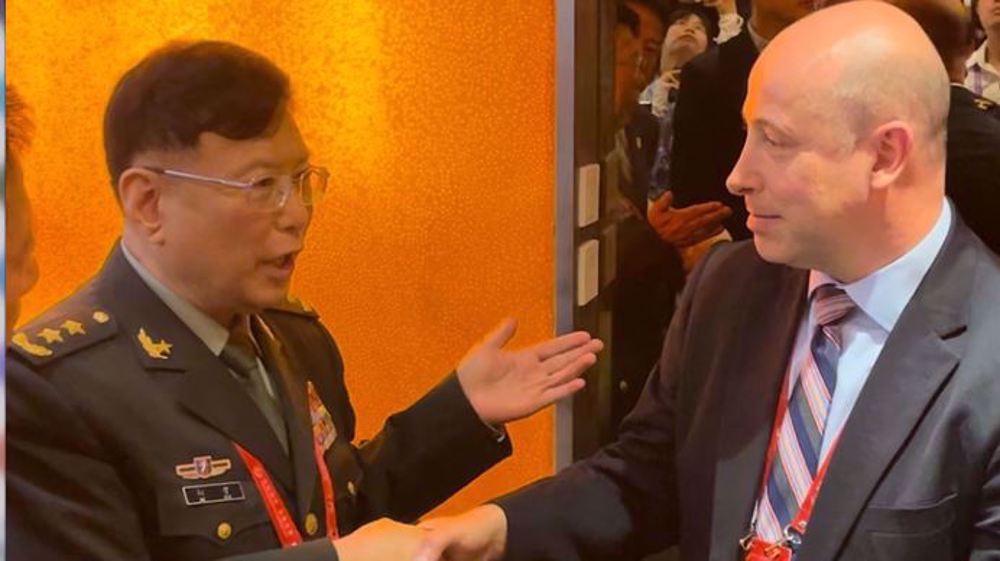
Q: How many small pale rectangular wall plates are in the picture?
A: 2